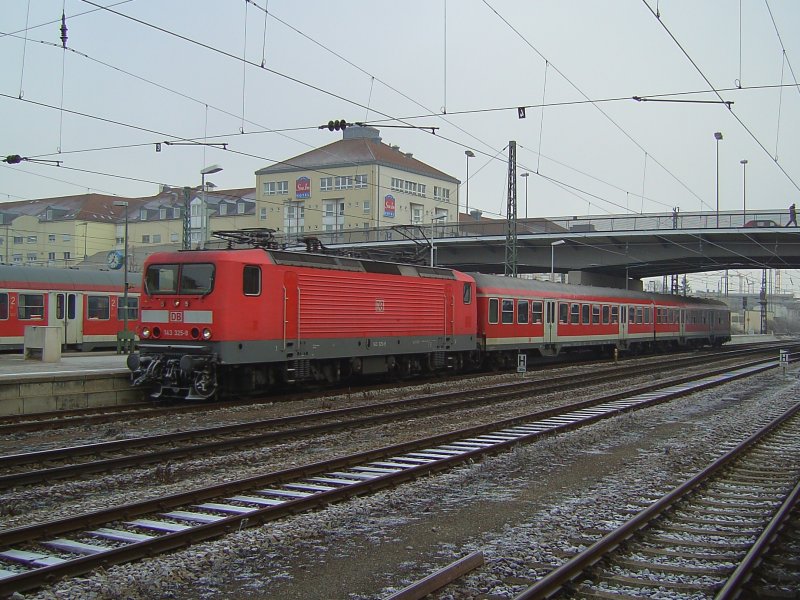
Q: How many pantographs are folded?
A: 1